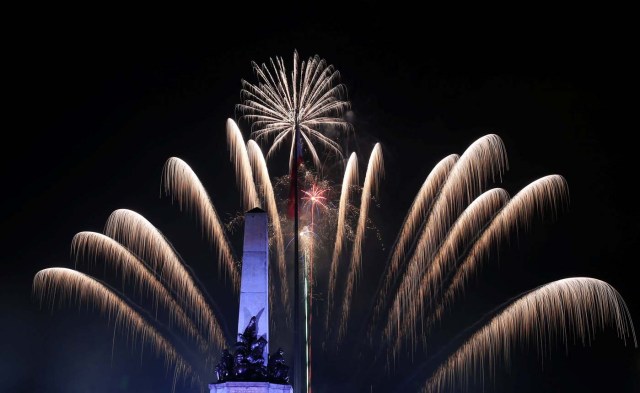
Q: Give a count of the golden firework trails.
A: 13